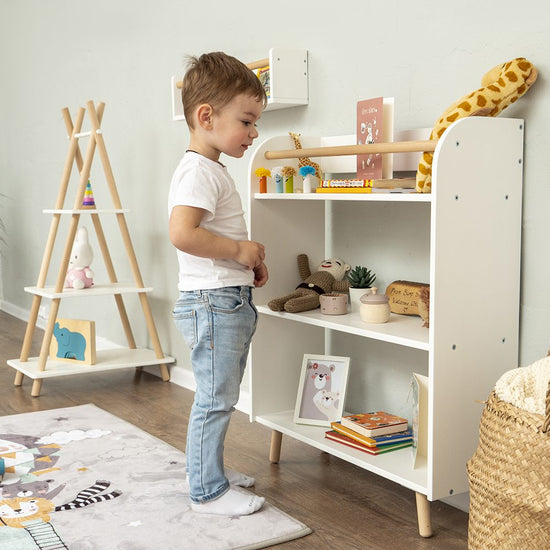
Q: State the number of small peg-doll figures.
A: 4